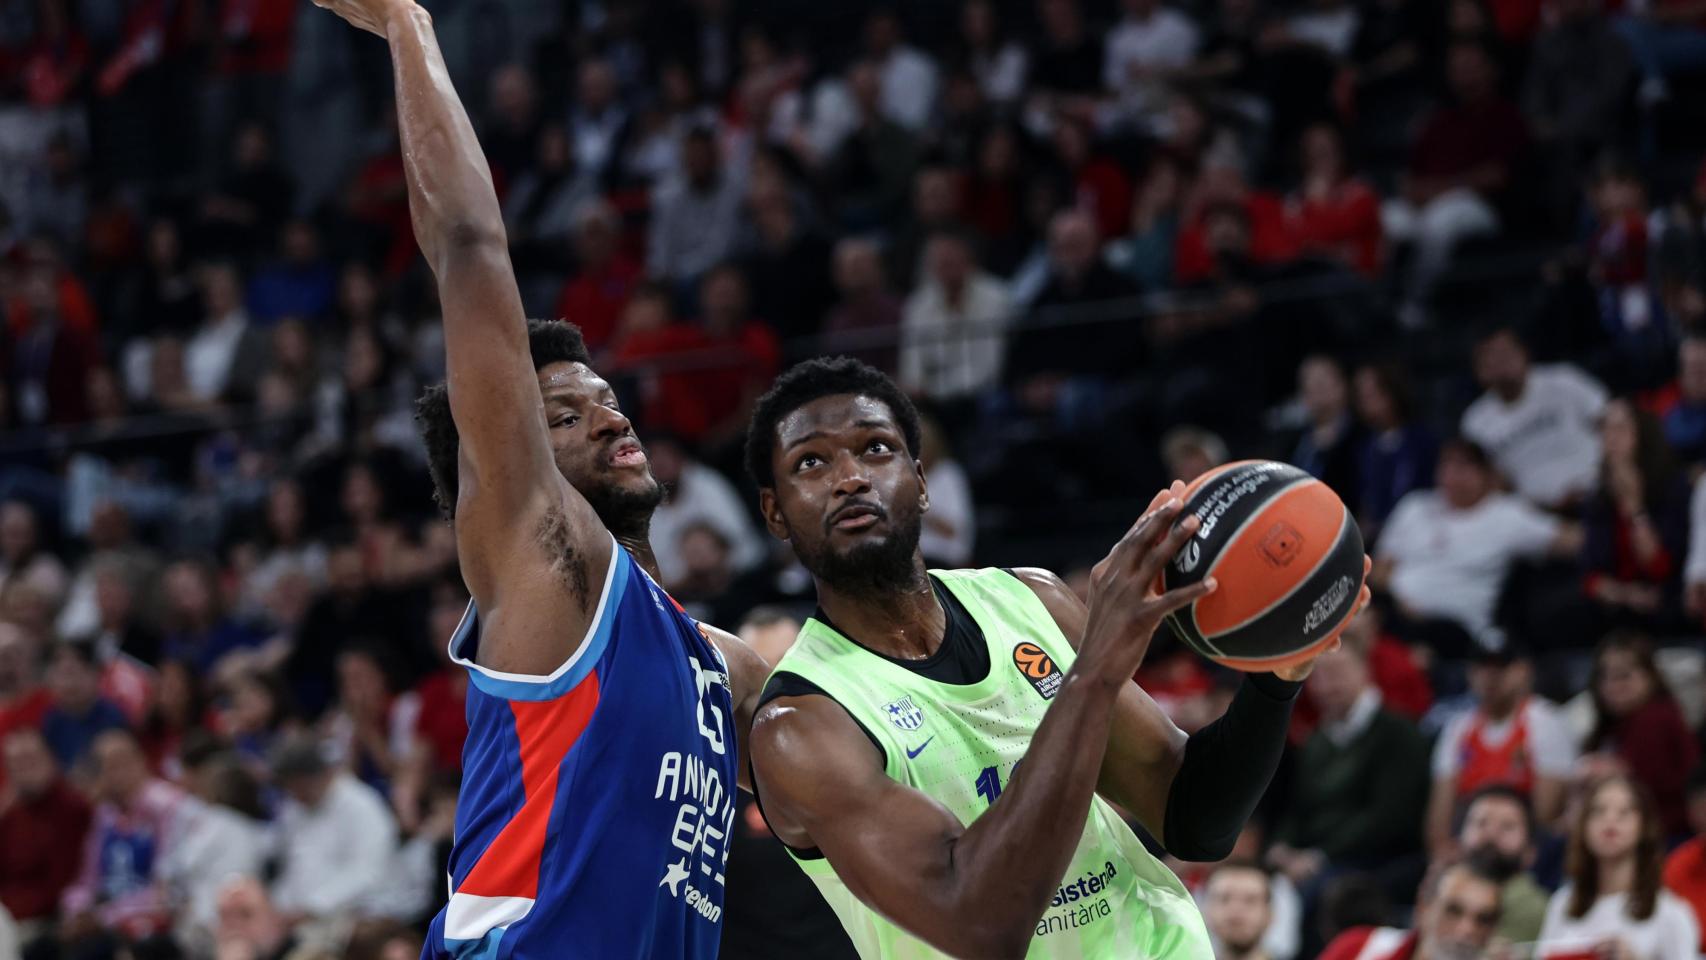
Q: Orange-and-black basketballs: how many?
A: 1